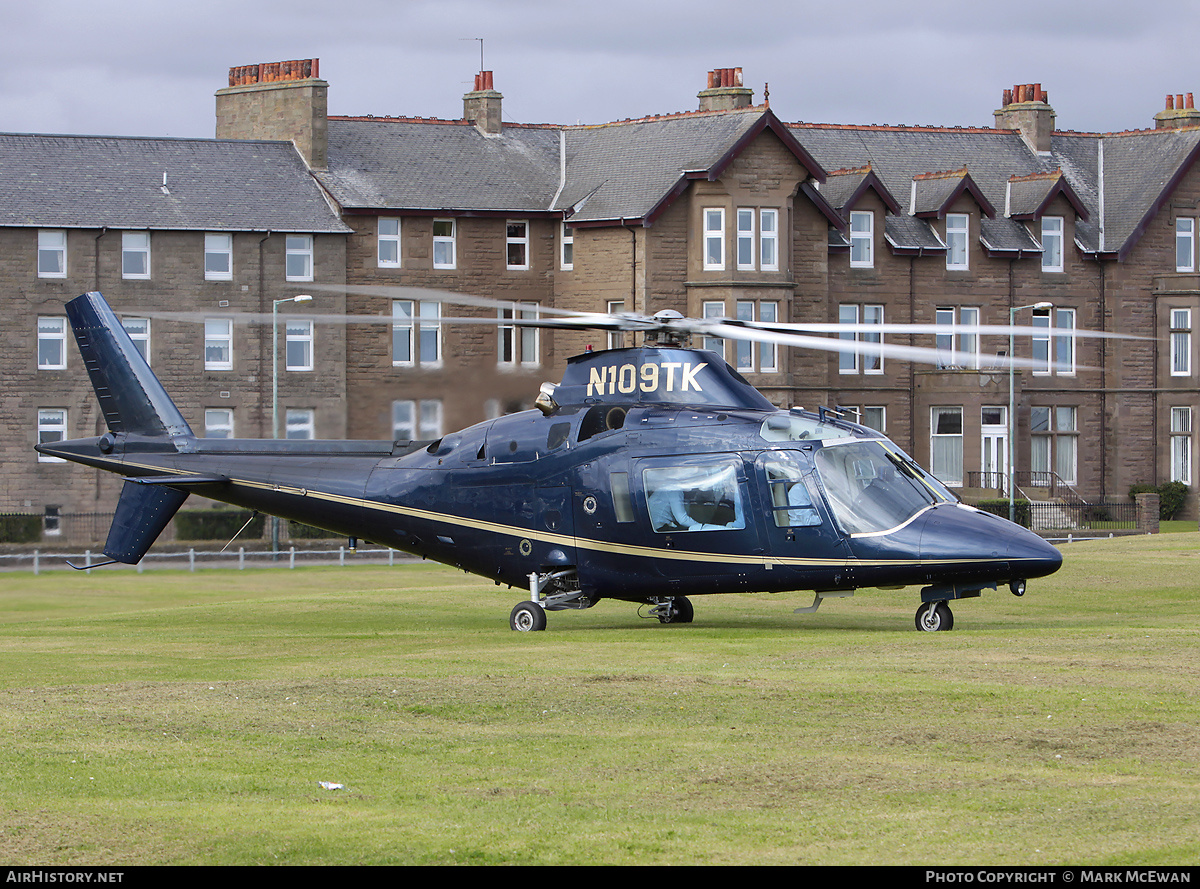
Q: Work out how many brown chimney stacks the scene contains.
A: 5